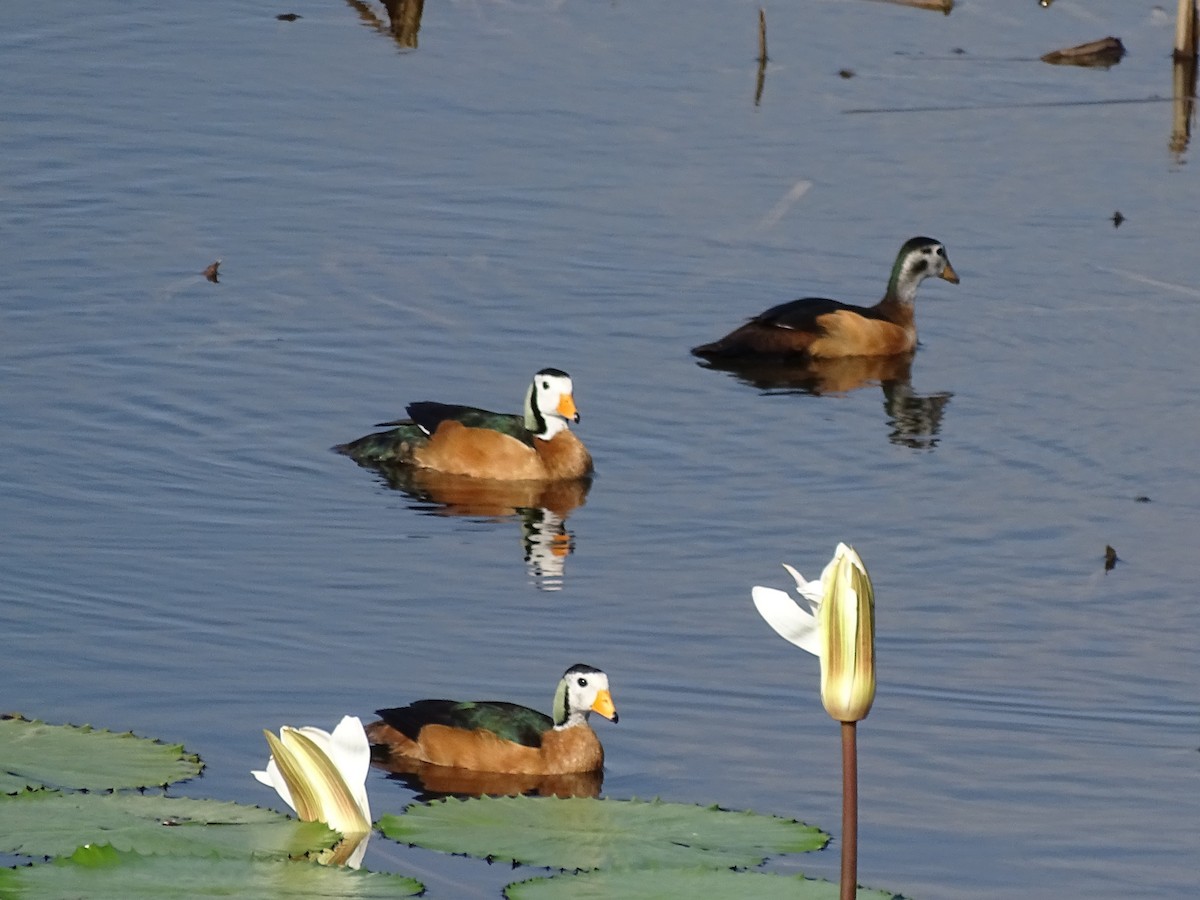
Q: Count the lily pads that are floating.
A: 5